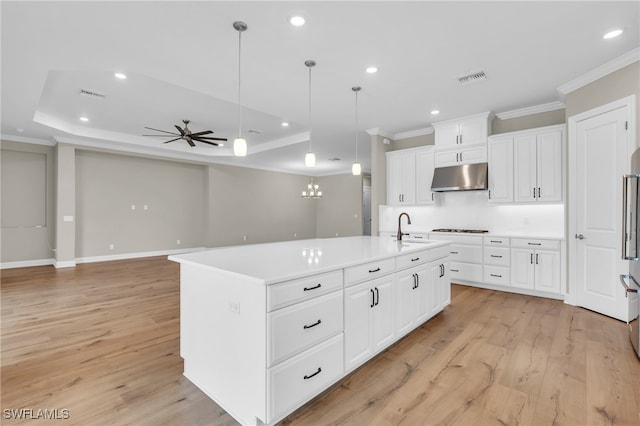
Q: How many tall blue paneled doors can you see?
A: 0